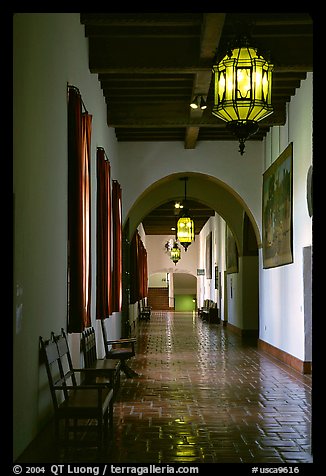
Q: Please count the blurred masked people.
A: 0